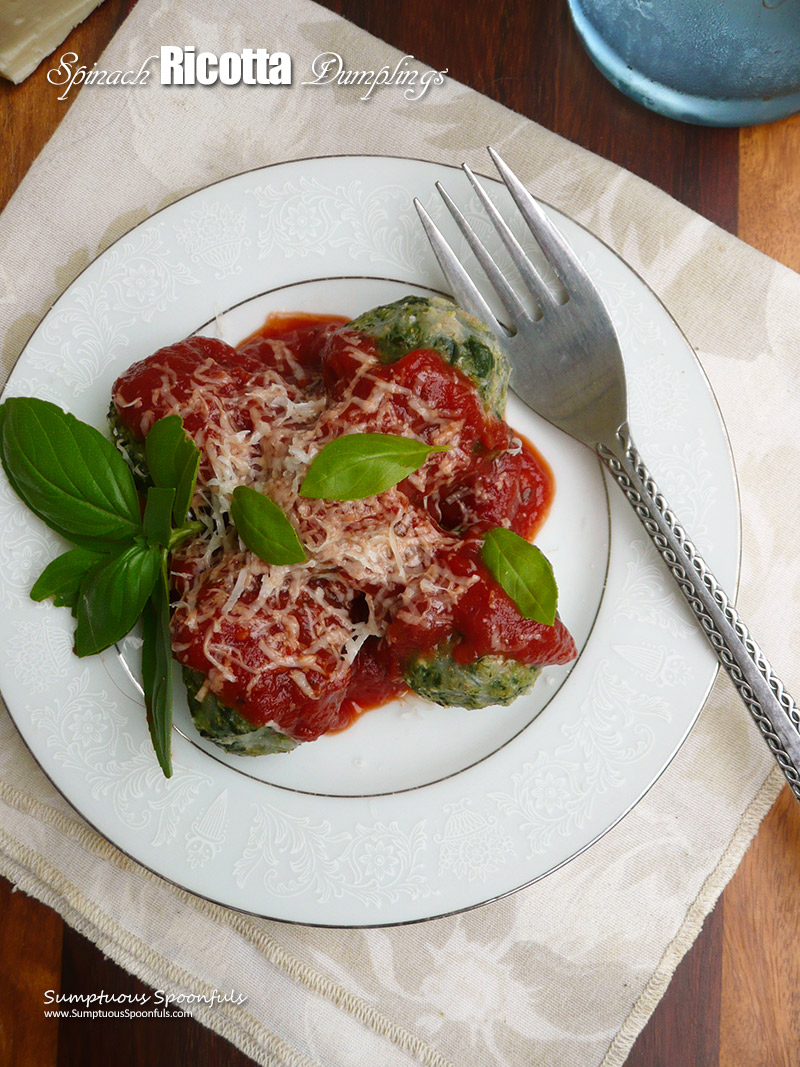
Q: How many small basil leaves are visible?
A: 3